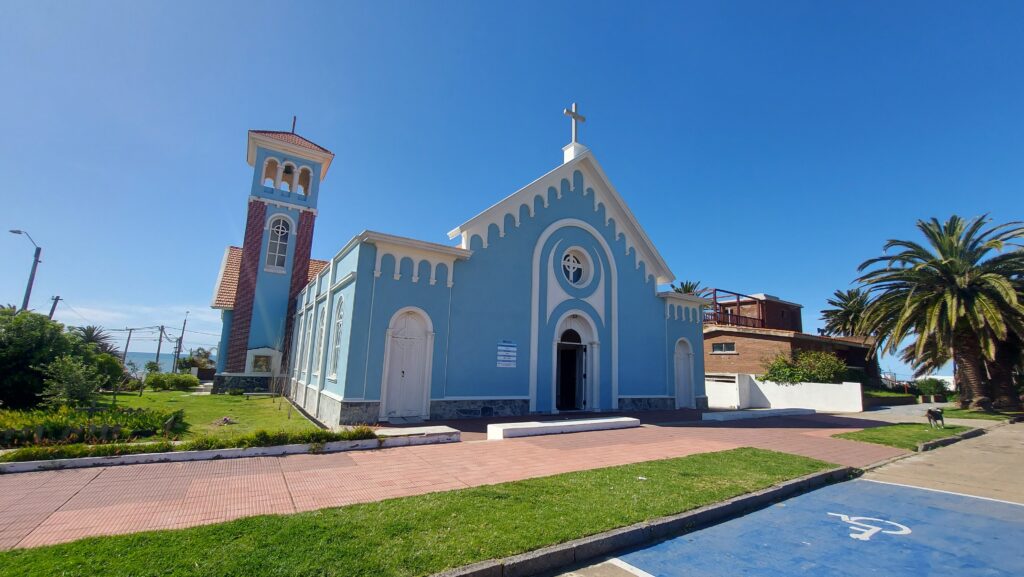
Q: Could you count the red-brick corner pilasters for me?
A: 2